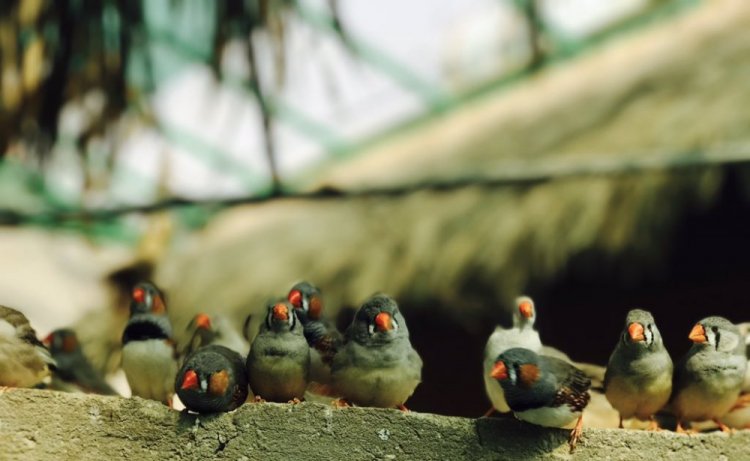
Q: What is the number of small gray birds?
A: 12